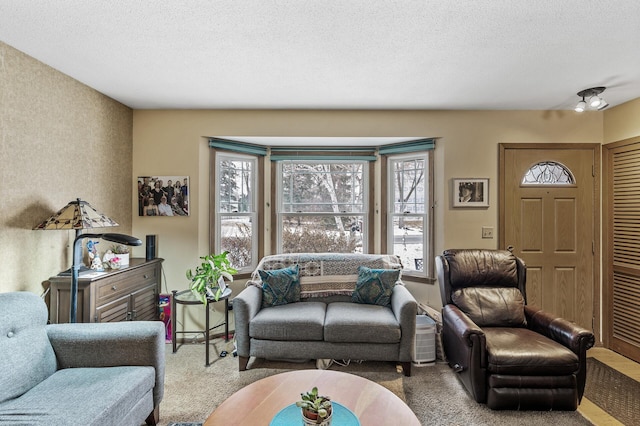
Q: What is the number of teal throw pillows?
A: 2